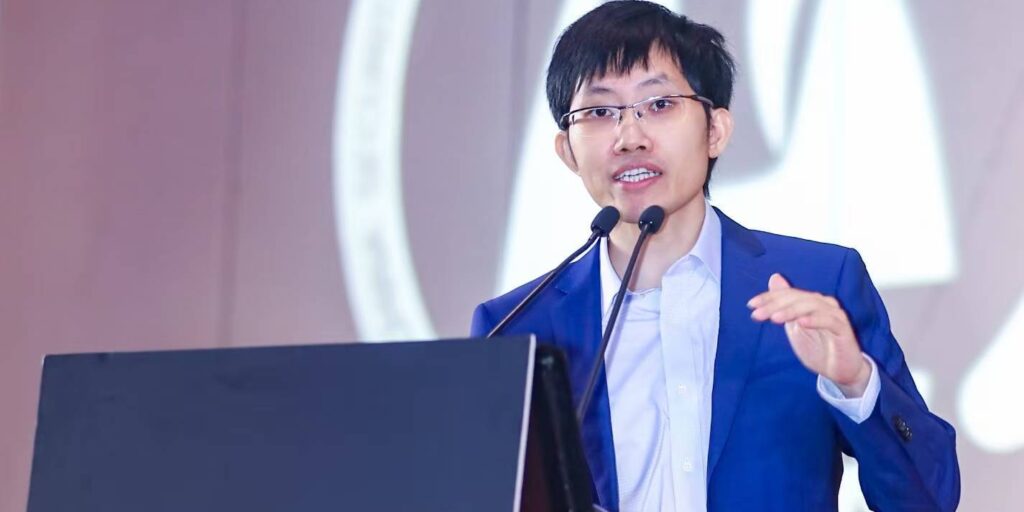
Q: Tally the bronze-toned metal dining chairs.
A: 0